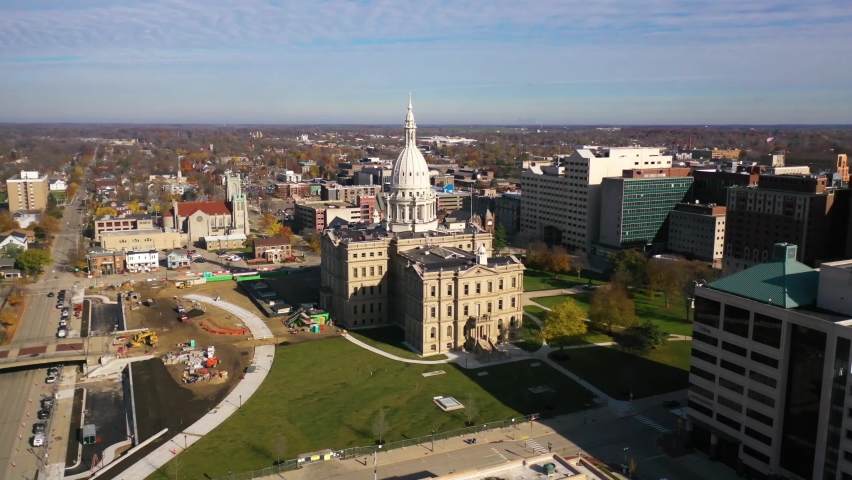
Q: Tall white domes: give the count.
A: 1